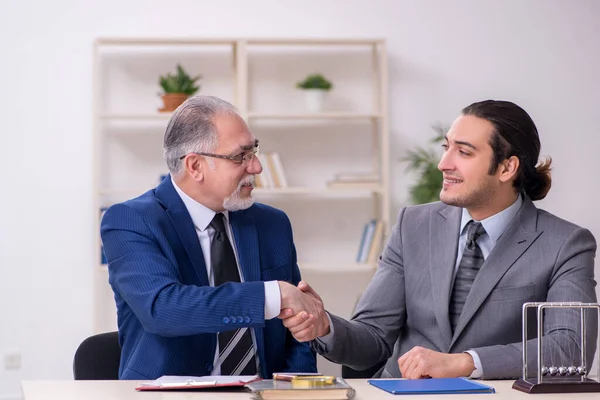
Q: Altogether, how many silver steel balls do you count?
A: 5